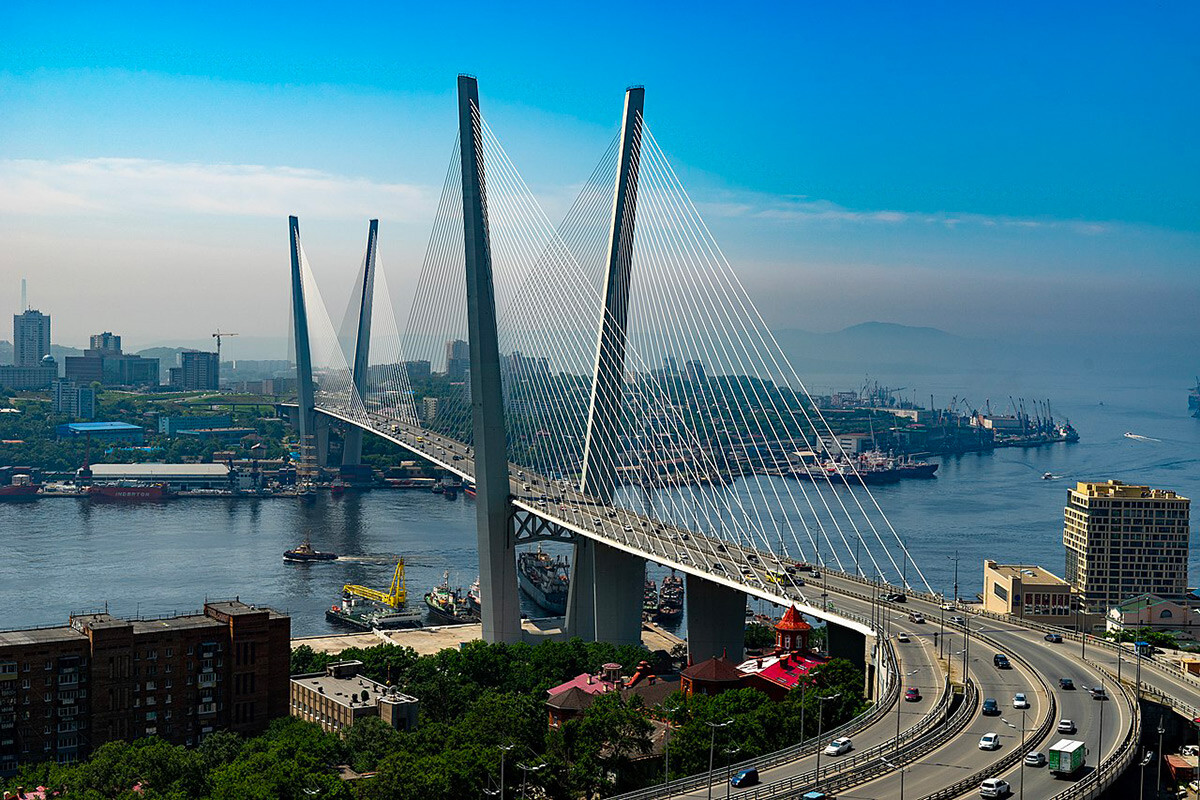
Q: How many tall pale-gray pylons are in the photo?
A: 4